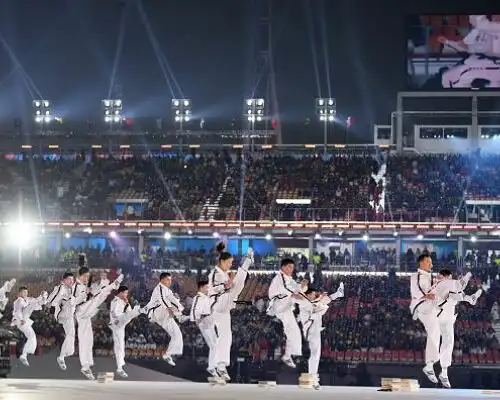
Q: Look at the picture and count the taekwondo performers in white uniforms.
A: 12